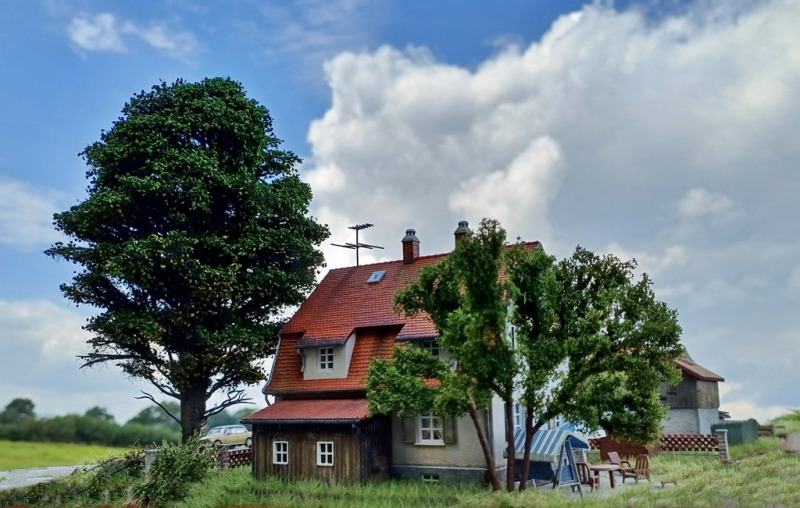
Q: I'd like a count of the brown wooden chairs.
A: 3